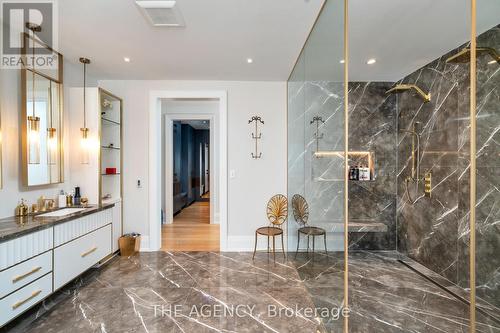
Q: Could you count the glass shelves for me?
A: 3